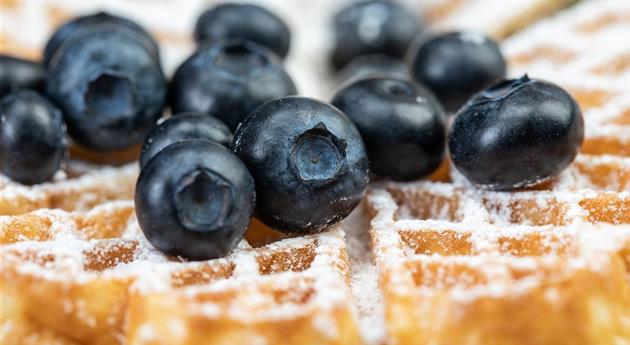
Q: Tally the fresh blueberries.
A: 14